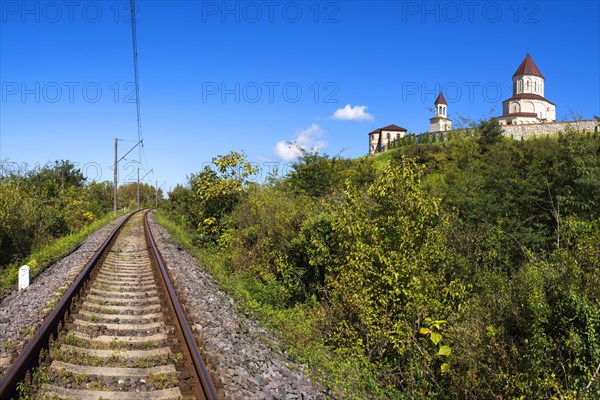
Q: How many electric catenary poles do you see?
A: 3